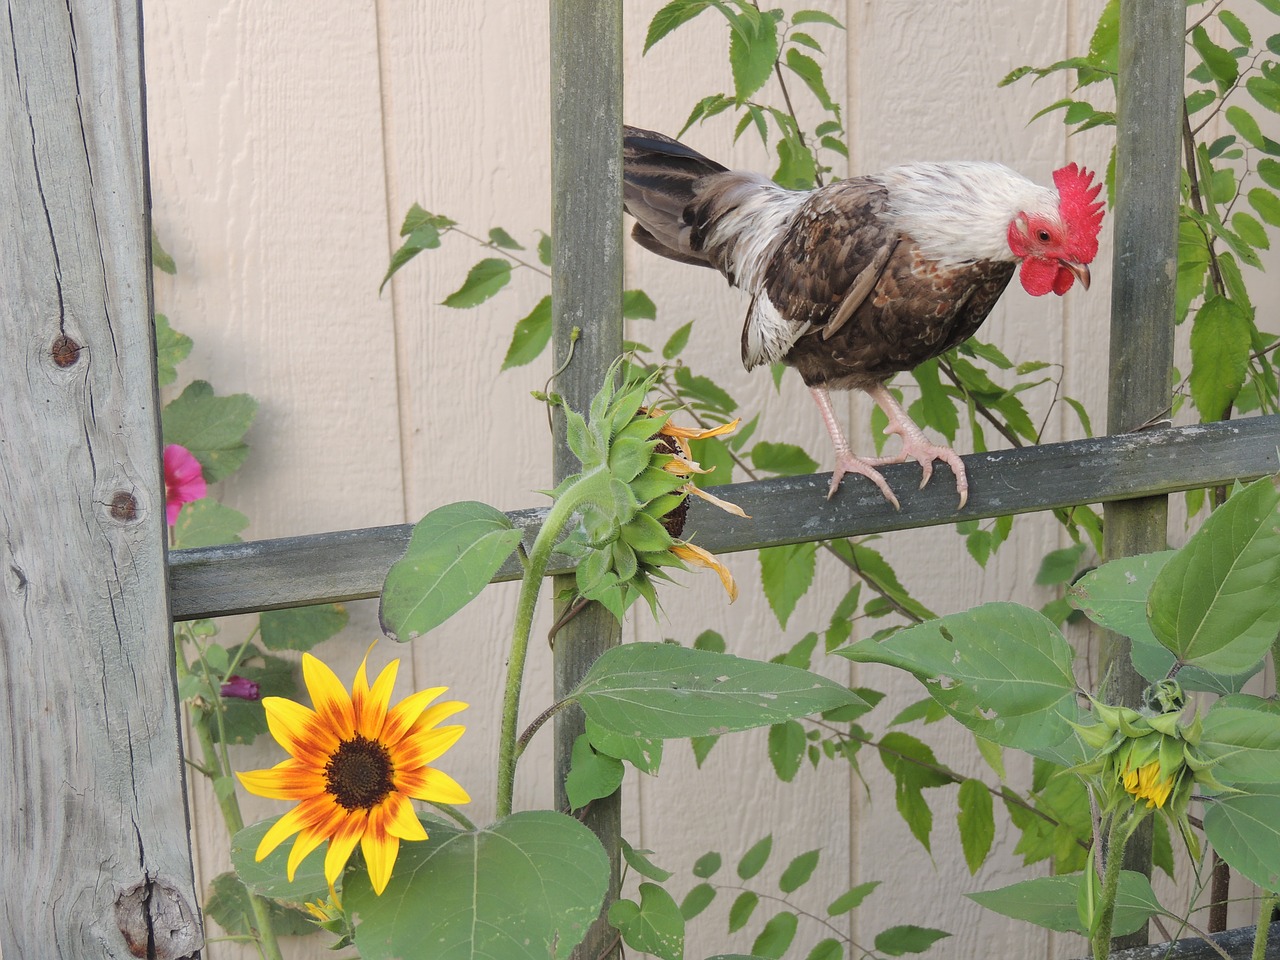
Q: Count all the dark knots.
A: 3